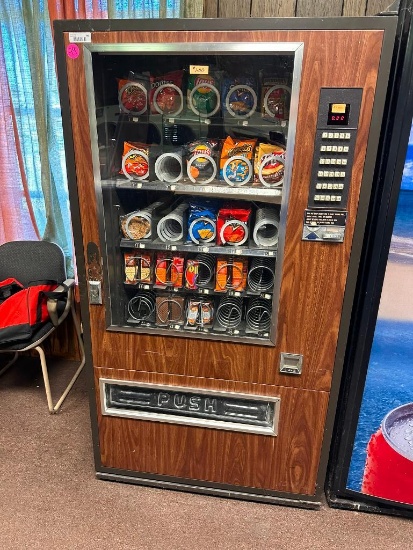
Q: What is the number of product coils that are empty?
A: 7